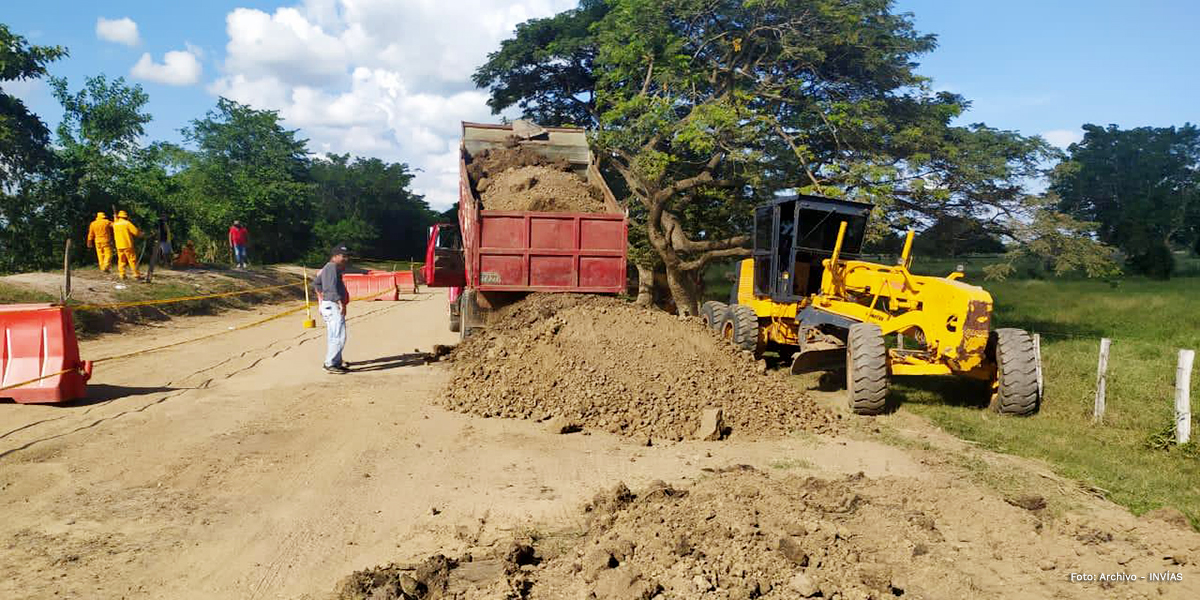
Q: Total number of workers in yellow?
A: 2